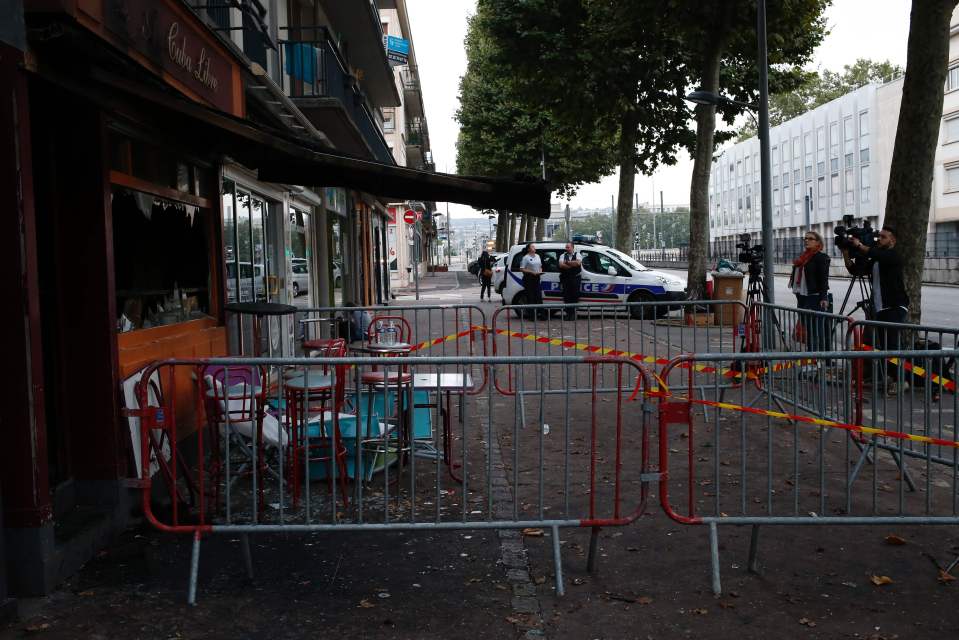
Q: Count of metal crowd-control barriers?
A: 6